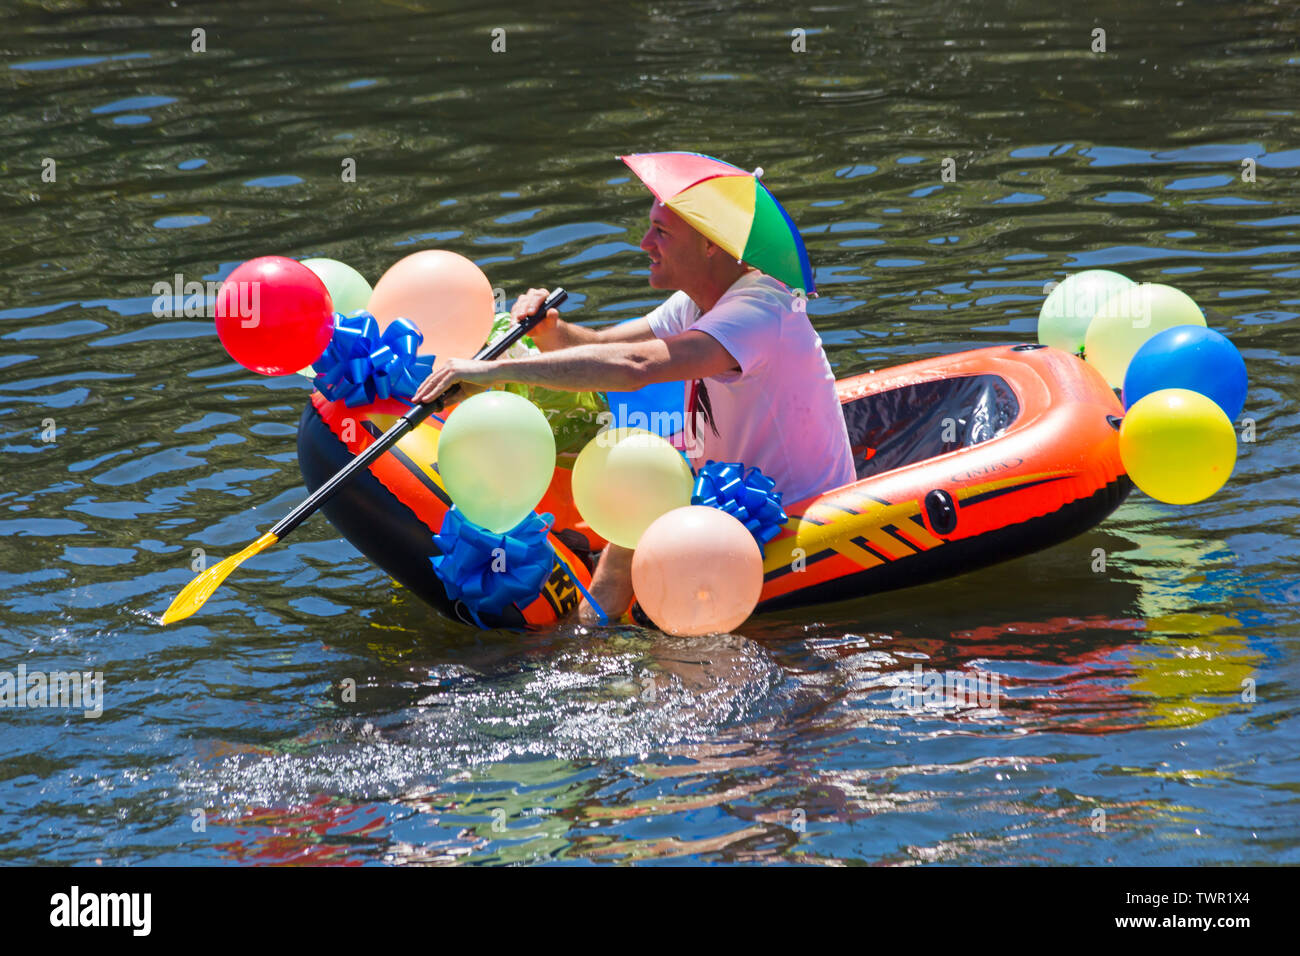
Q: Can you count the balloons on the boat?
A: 10